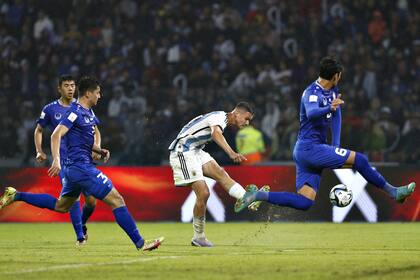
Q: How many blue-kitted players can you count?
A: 3